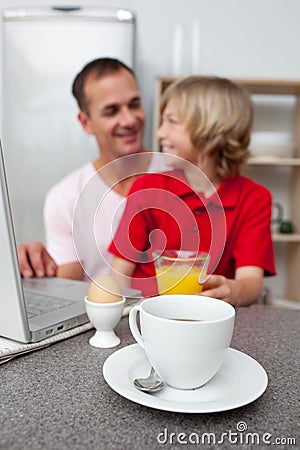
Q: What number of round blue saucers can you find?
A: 0